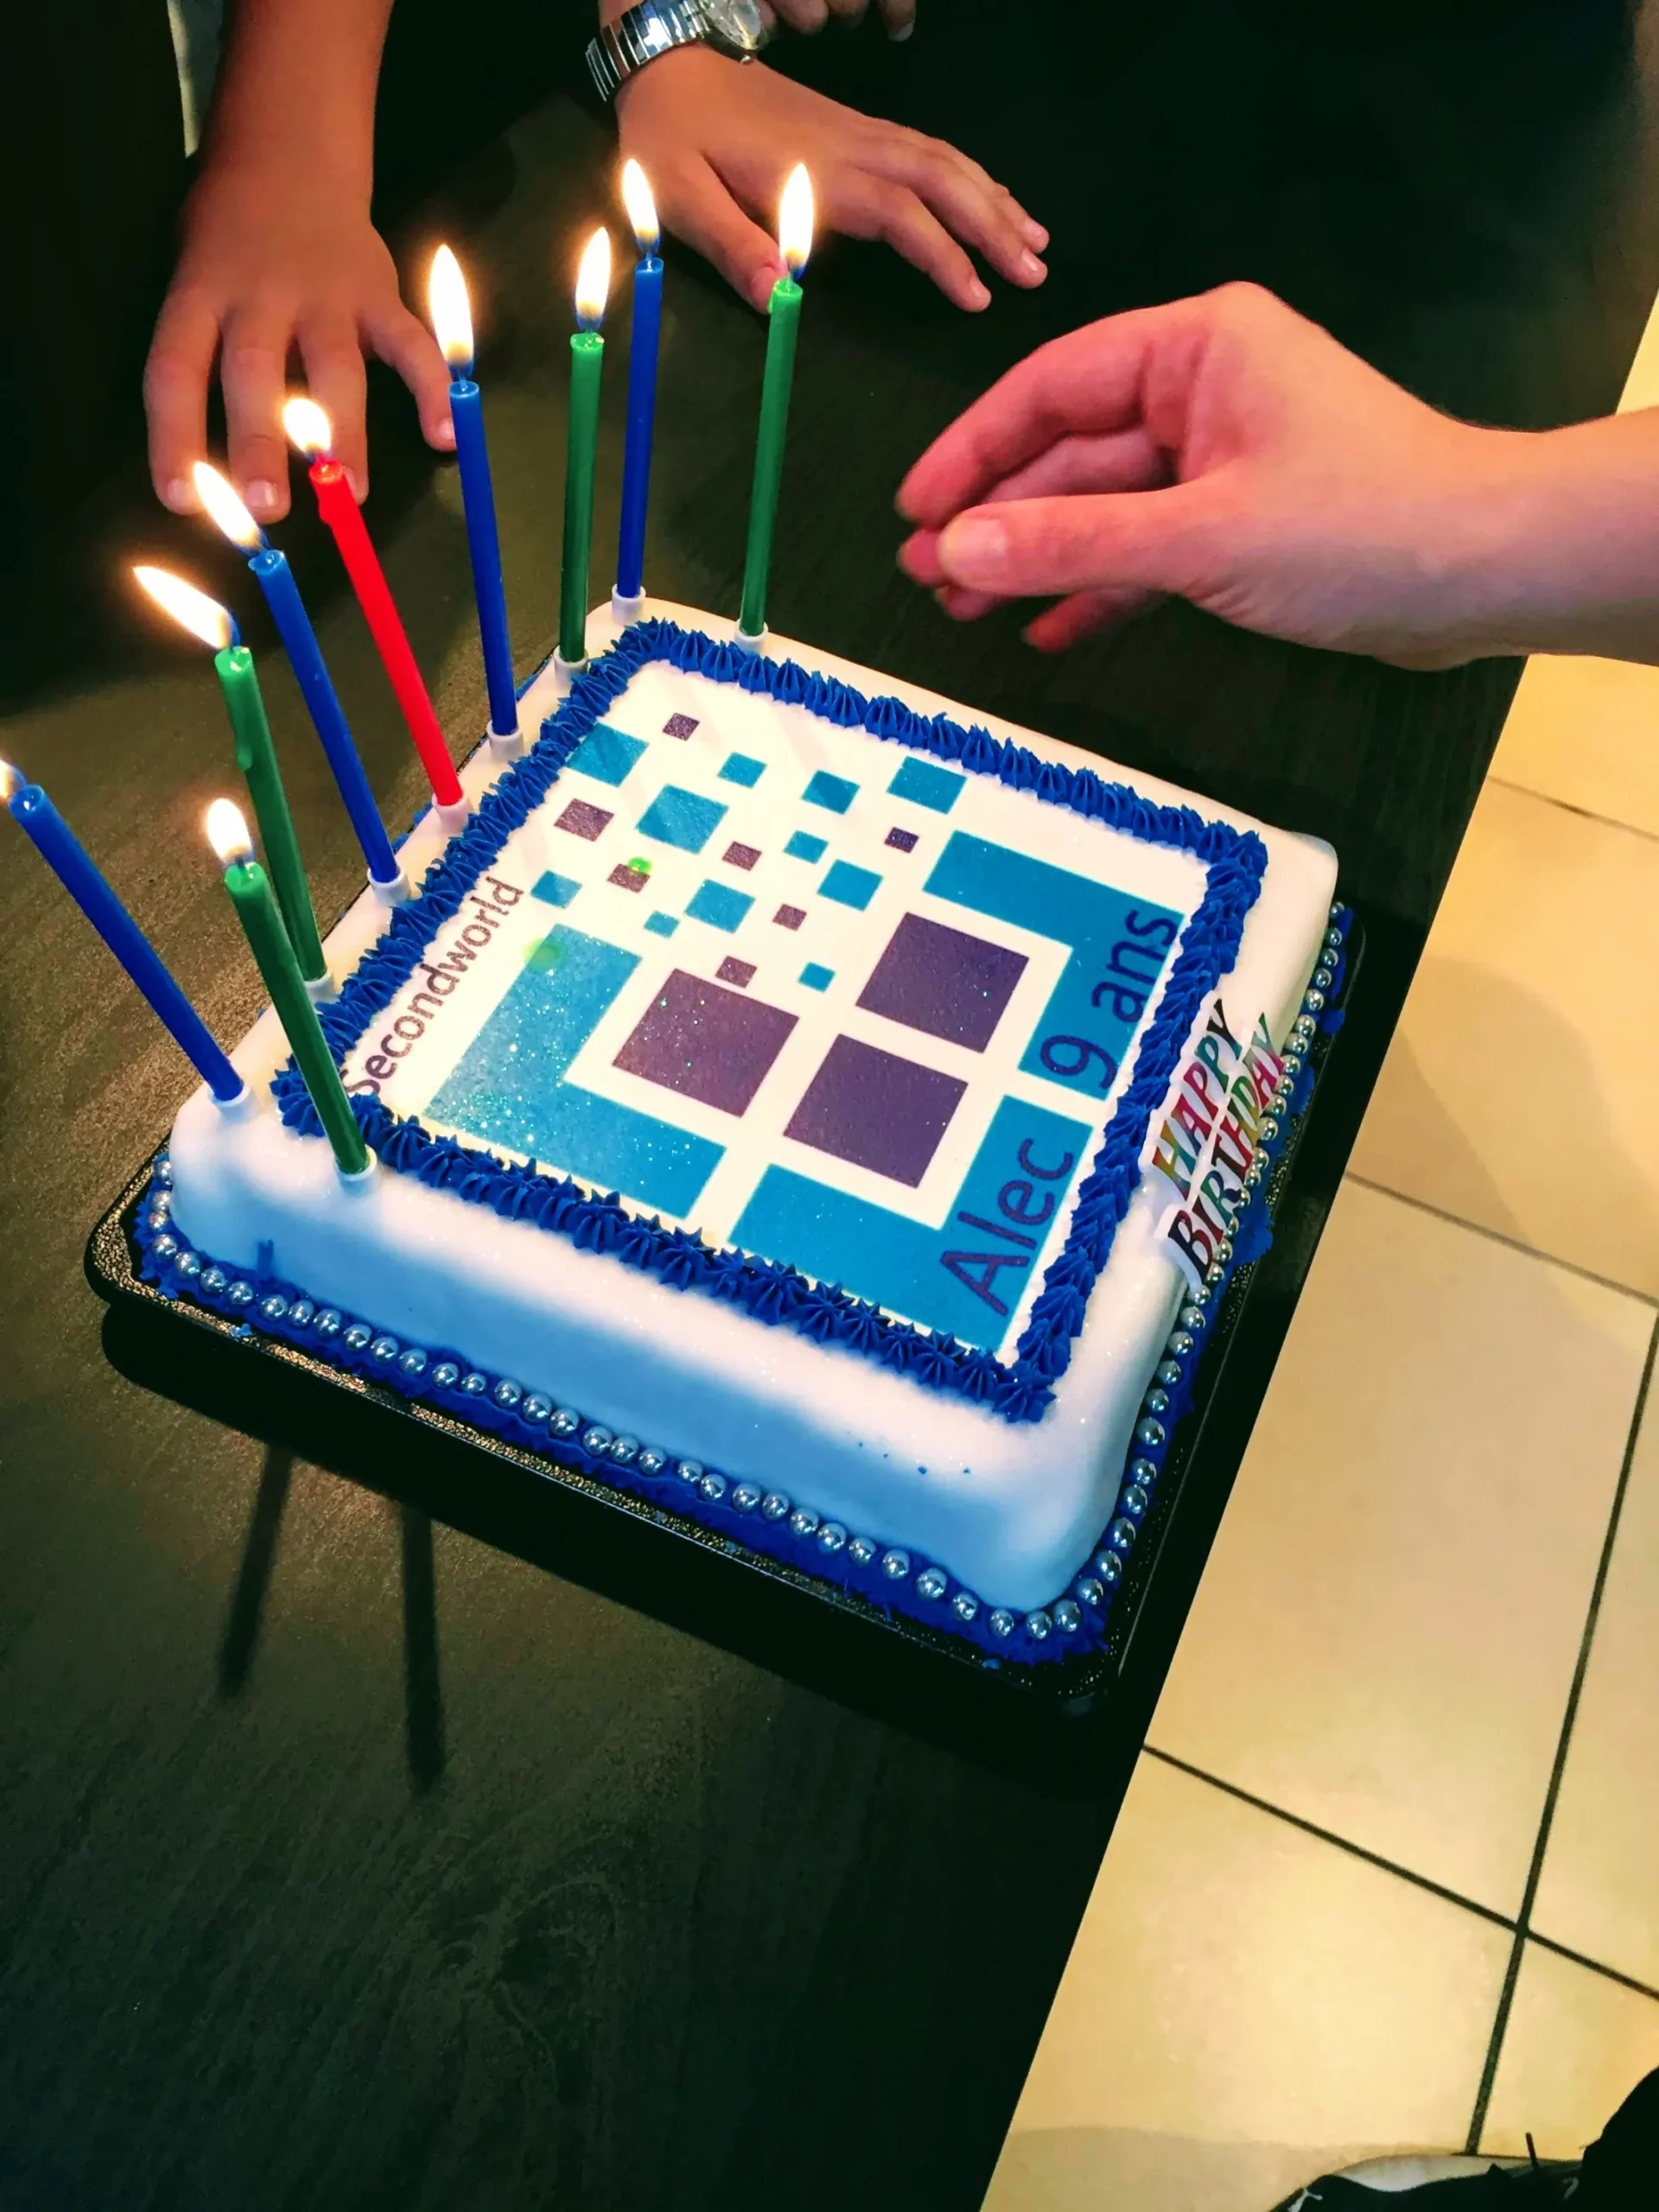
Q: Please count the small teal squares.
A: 11